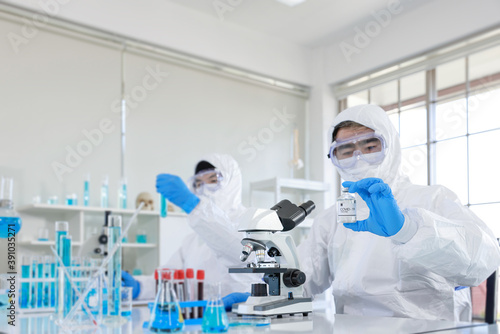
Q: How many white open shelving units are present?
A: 2